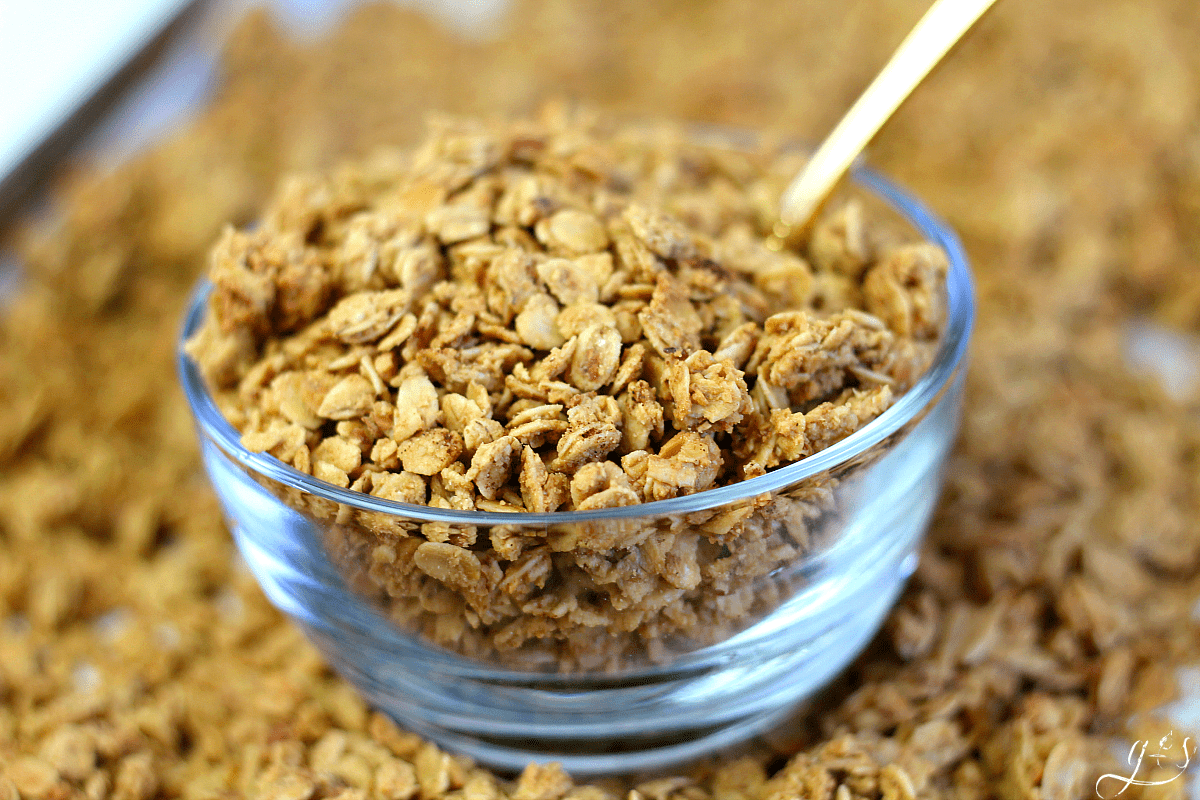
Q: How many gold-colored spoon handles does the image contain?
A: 1